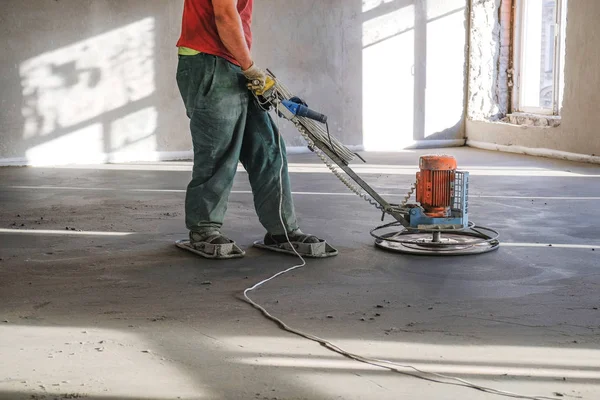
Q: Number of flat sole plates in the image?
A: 2